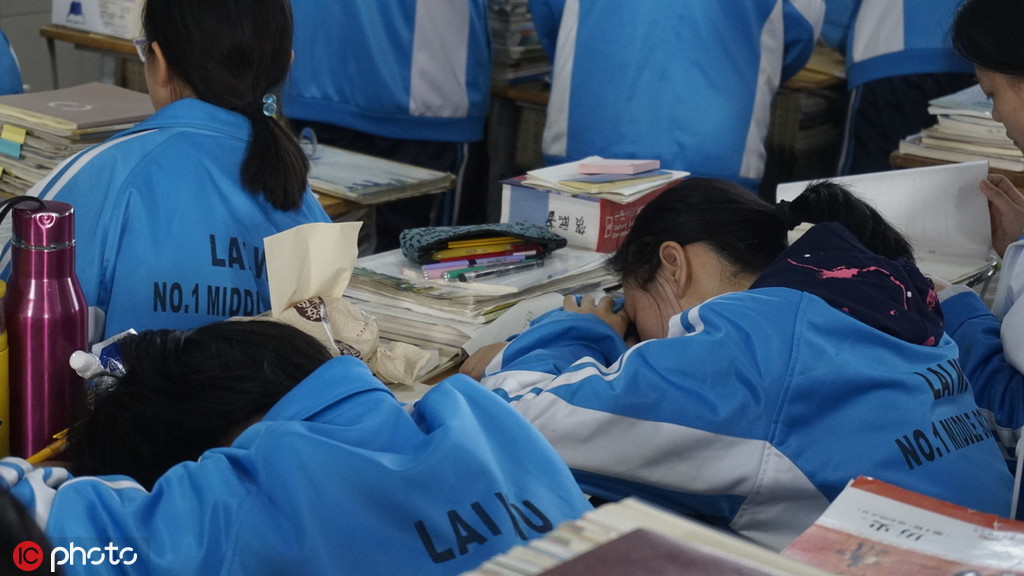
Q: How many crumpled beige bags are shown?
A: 1